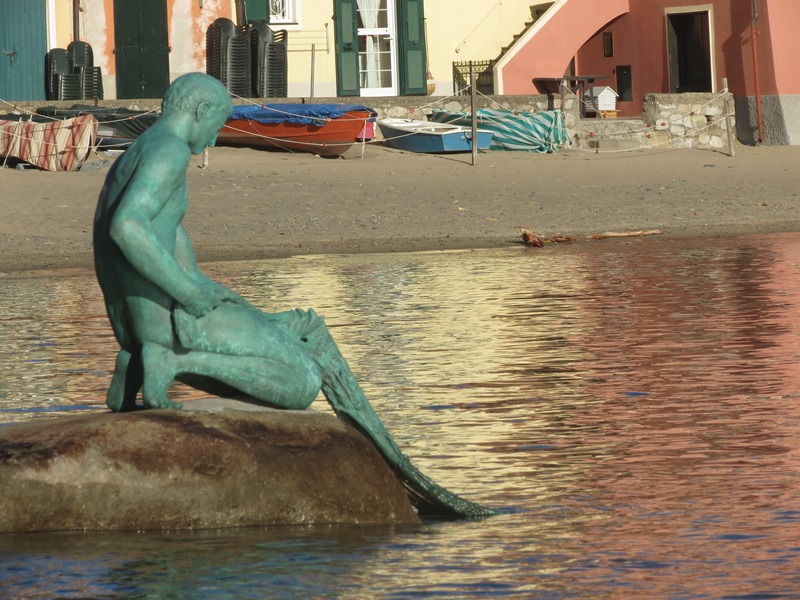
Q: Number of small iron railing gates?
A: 1